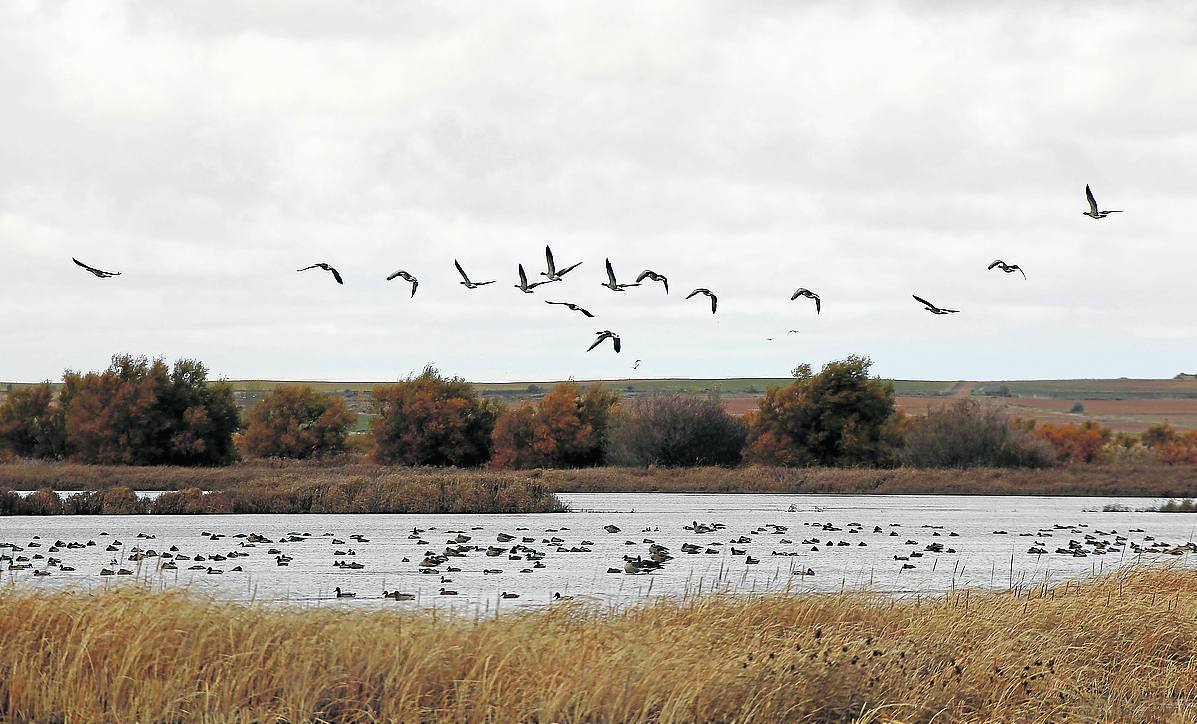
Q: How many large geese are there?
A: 15